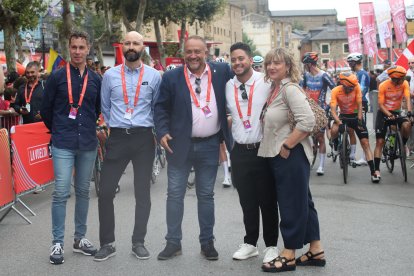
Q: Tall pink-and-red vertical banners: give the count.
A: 3